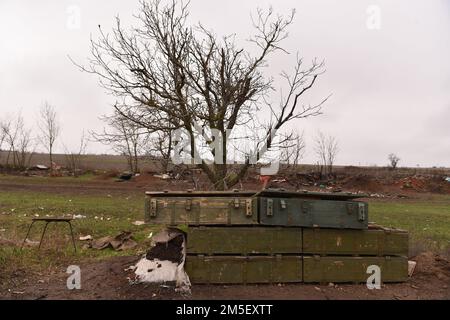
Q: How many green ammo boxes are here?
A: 6